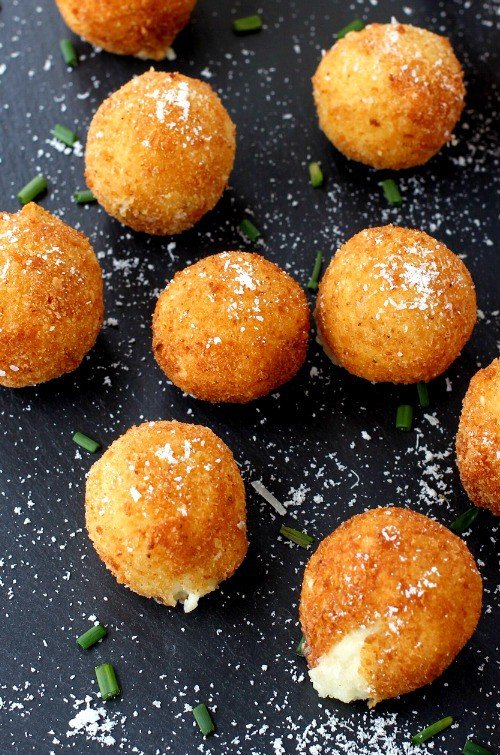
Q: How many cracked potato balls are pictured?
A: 2